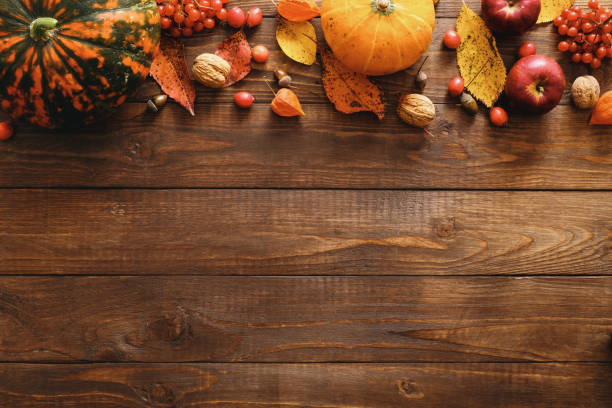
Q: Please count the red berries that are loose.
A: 9